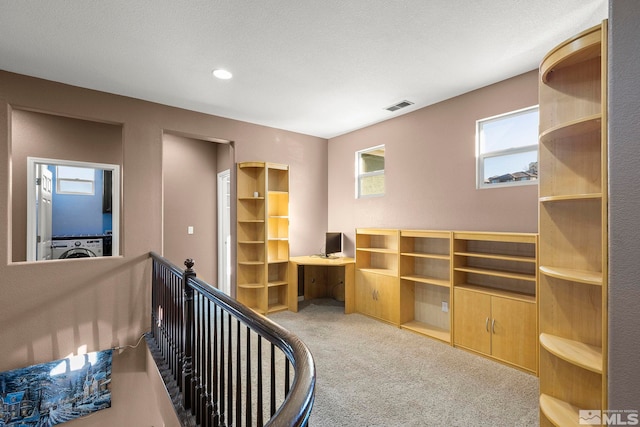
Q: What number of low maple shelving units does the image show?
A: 3